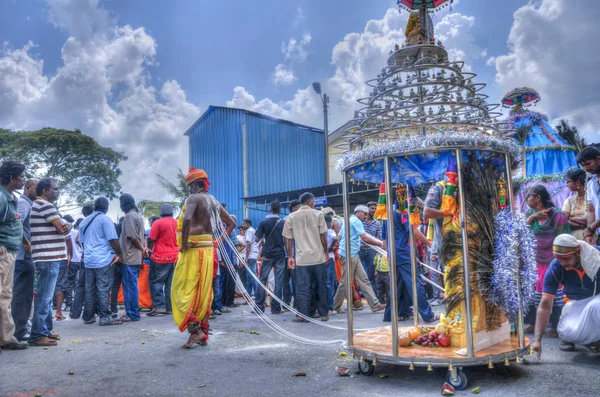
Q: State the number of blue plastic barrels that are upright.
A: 0